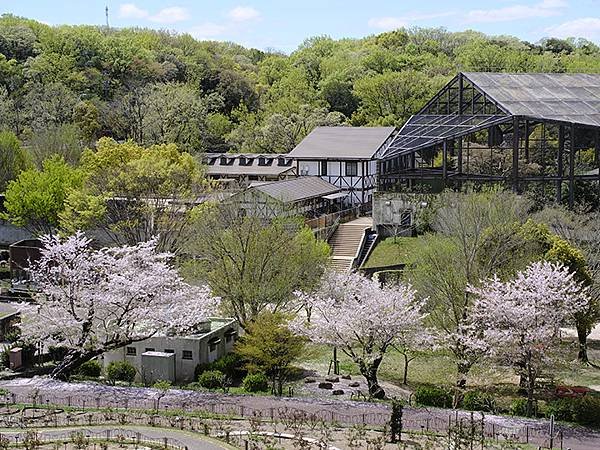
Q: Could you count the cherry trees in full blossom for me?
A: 3